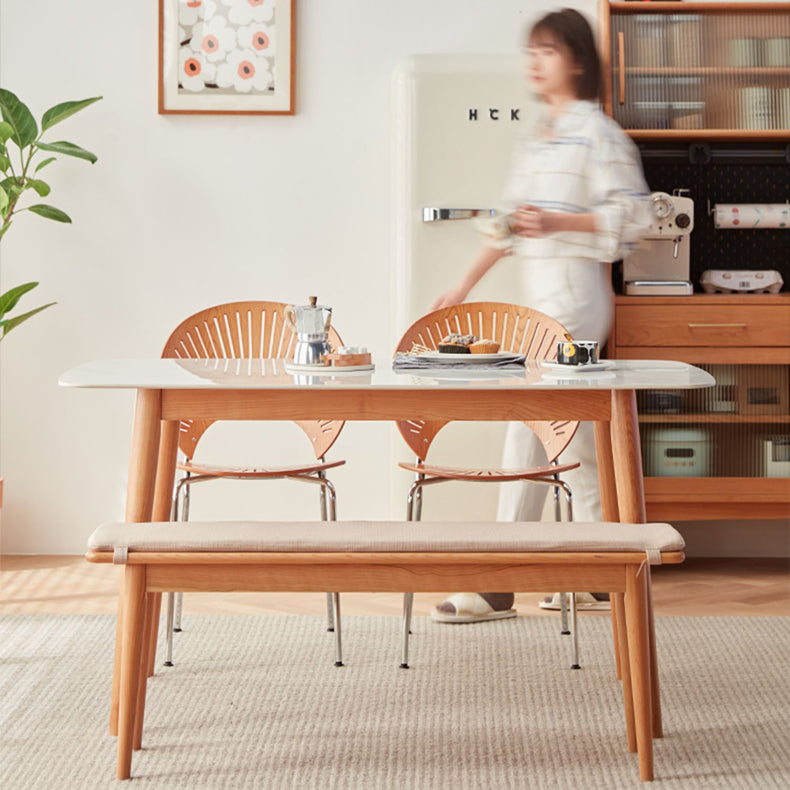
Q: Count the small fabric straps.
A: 2